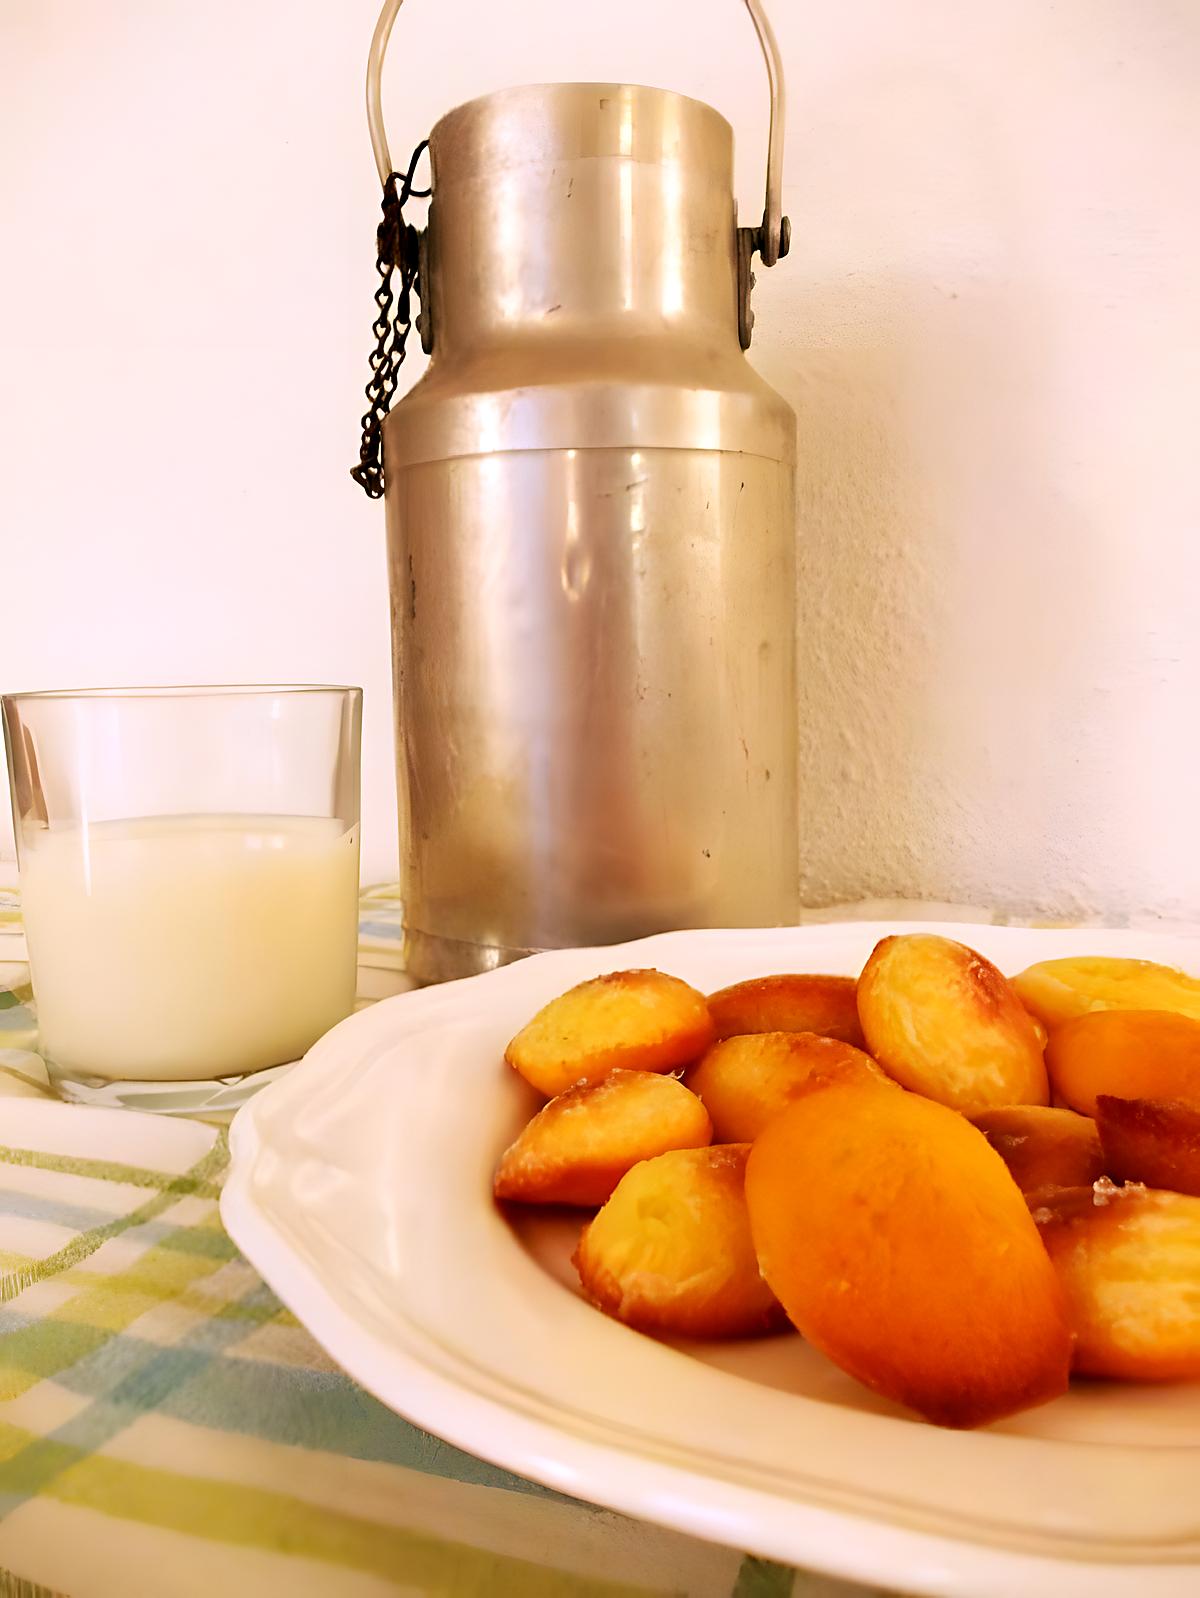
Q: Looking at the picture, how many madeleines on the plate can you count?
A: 12